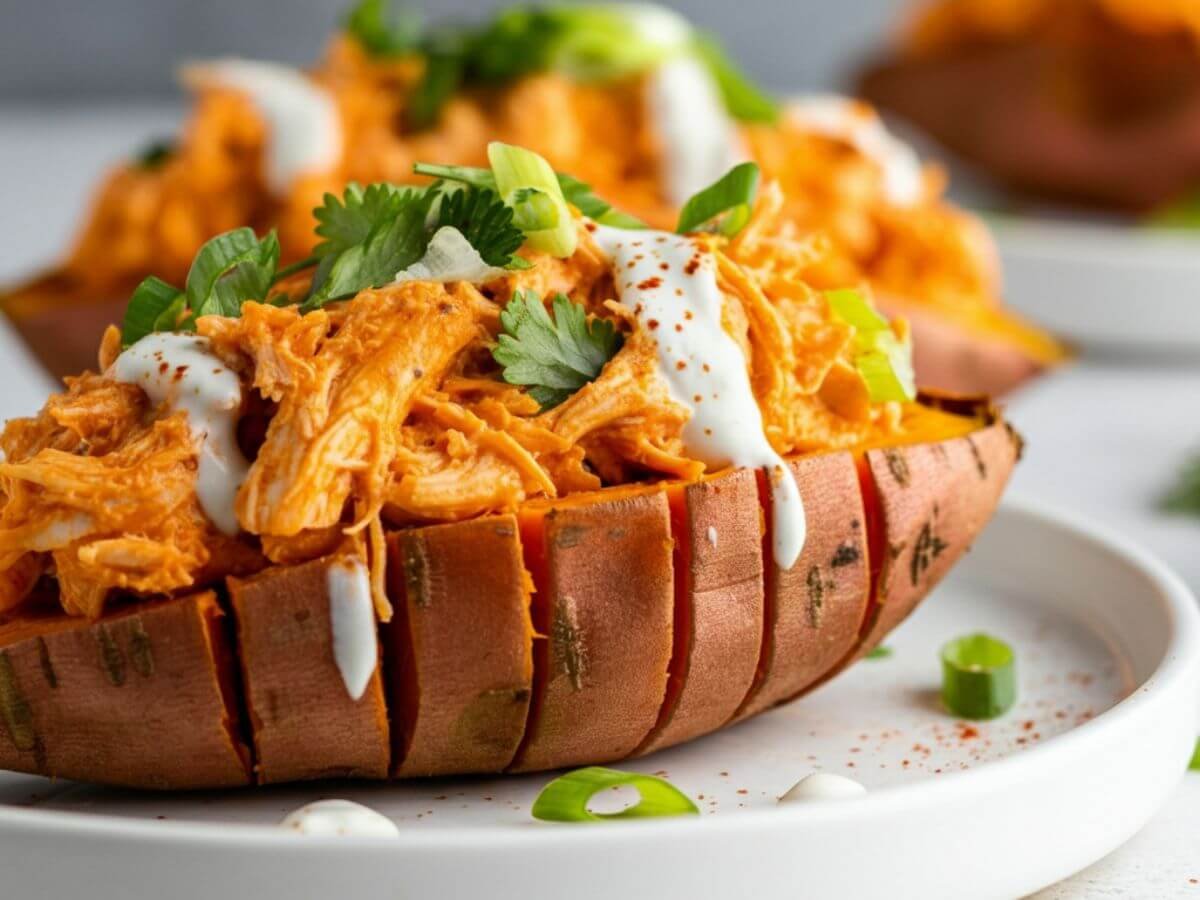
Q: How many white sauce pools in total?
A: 2